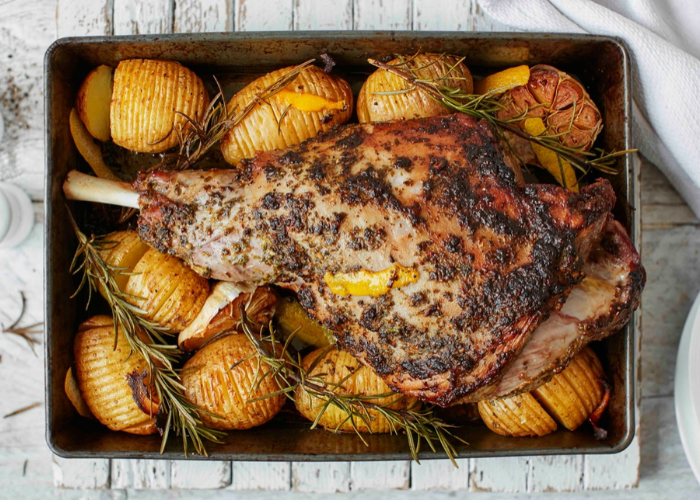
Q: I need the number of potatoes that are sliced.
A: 8